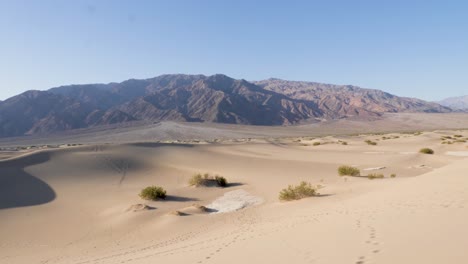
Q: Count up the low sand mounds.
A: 3